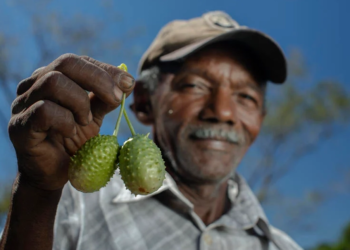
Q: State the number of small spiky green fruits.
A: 2